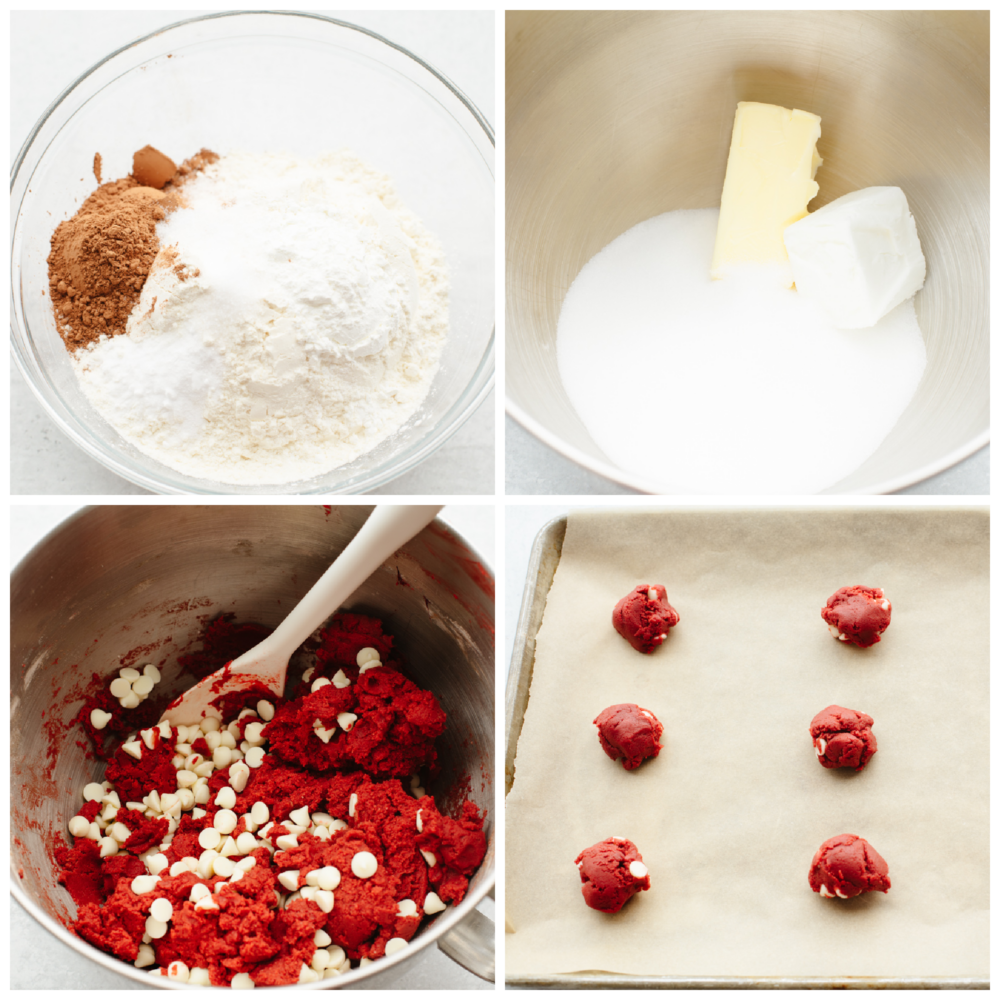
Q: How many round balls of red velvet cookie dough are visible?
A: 6